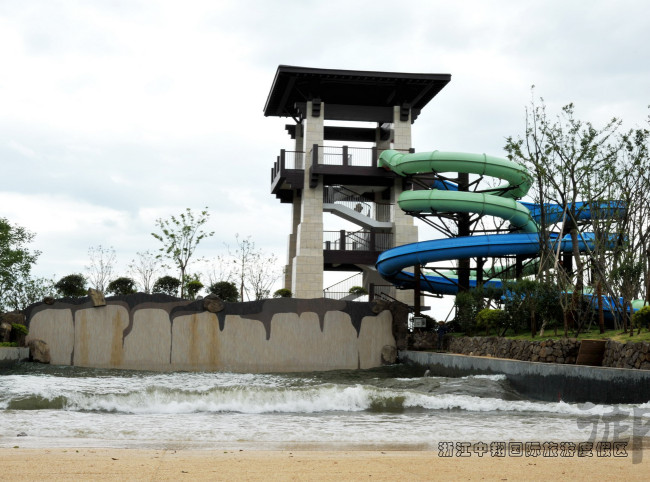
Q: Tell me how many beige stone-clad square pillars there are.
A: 4